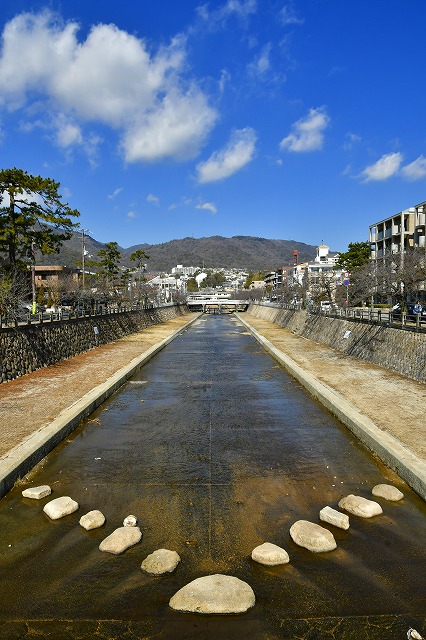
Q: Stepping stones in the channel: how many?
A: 11